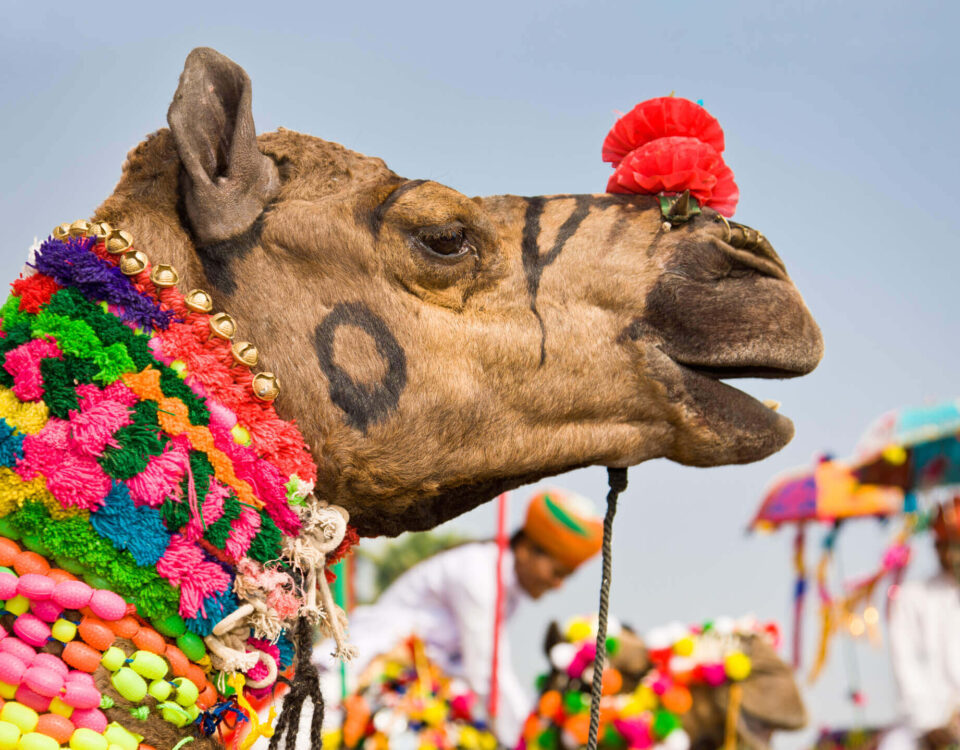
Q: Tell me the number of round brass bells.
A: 10